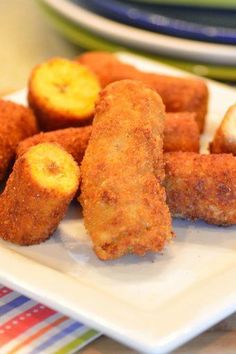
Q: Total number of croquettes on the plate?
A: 8